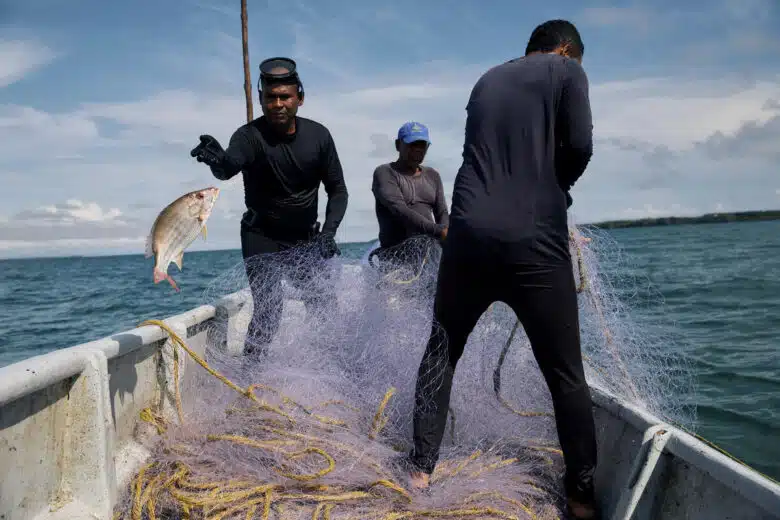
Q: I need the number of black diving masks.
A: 1